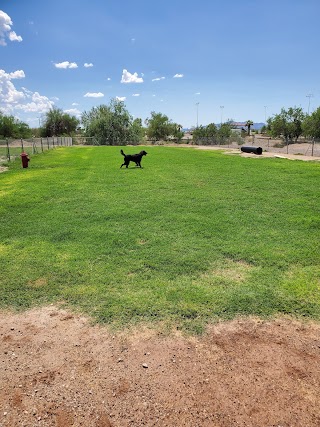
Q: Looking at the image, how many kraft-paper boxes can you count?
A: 0